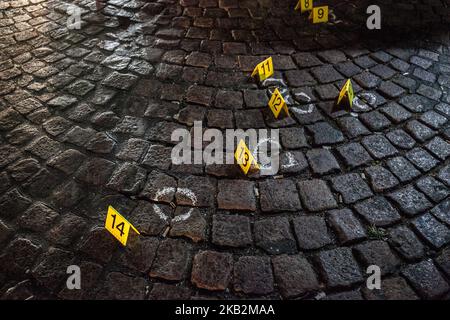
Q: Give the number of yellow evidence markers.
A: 7